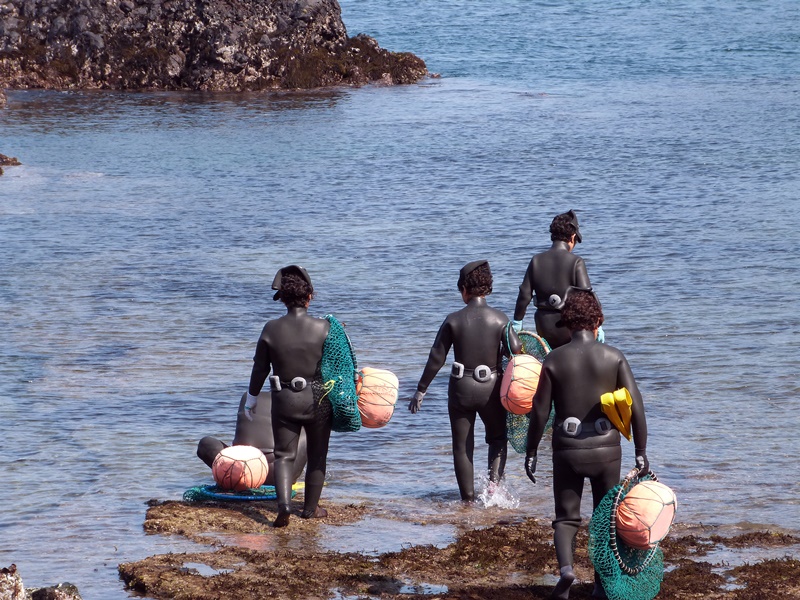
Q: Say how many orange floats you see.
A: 4